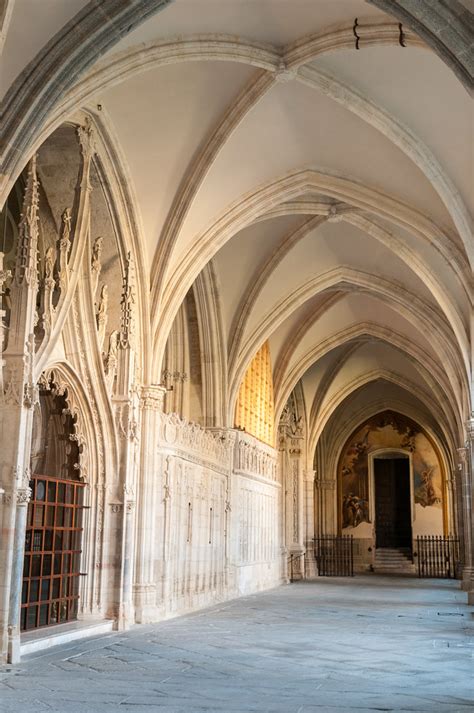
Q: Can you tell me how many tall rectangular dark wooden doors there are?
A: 1